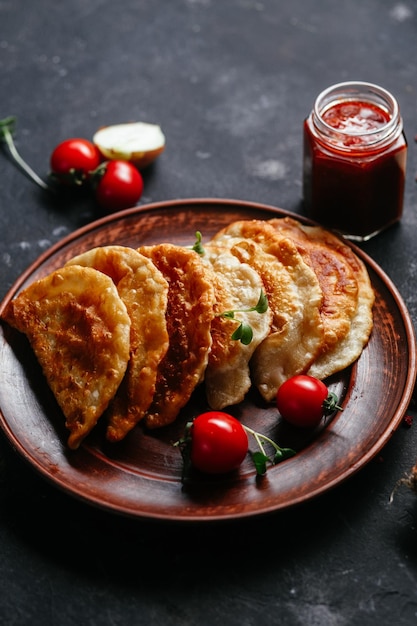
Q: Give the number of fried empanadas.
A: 6